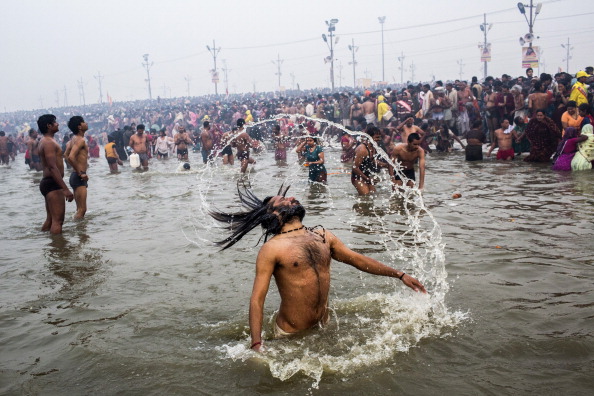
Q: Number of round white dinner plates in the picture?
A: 0